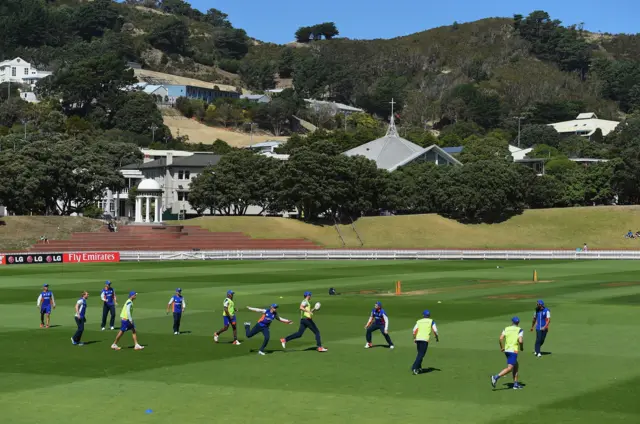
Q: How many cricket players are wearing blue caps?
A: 11